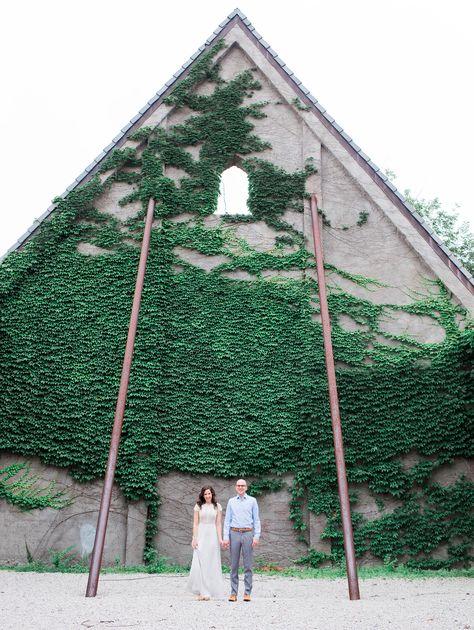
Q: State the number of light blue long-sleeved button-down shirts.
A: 1